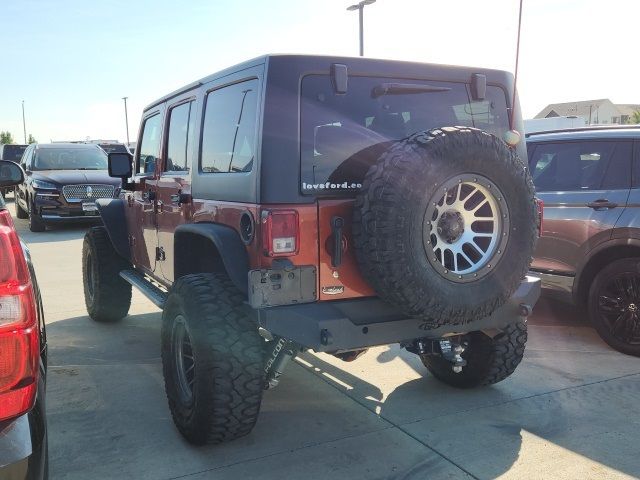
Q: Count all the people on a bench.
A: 0